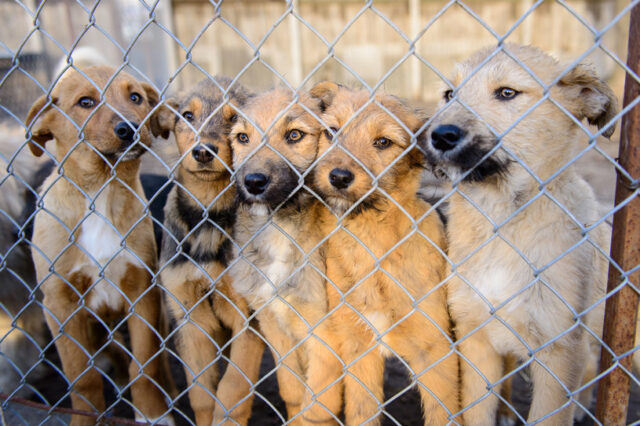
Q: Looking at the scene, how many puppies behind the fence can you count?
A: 5